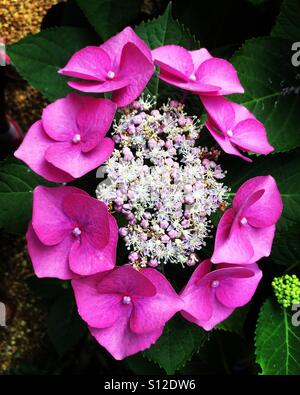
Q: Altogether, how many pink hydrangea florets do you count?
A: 8